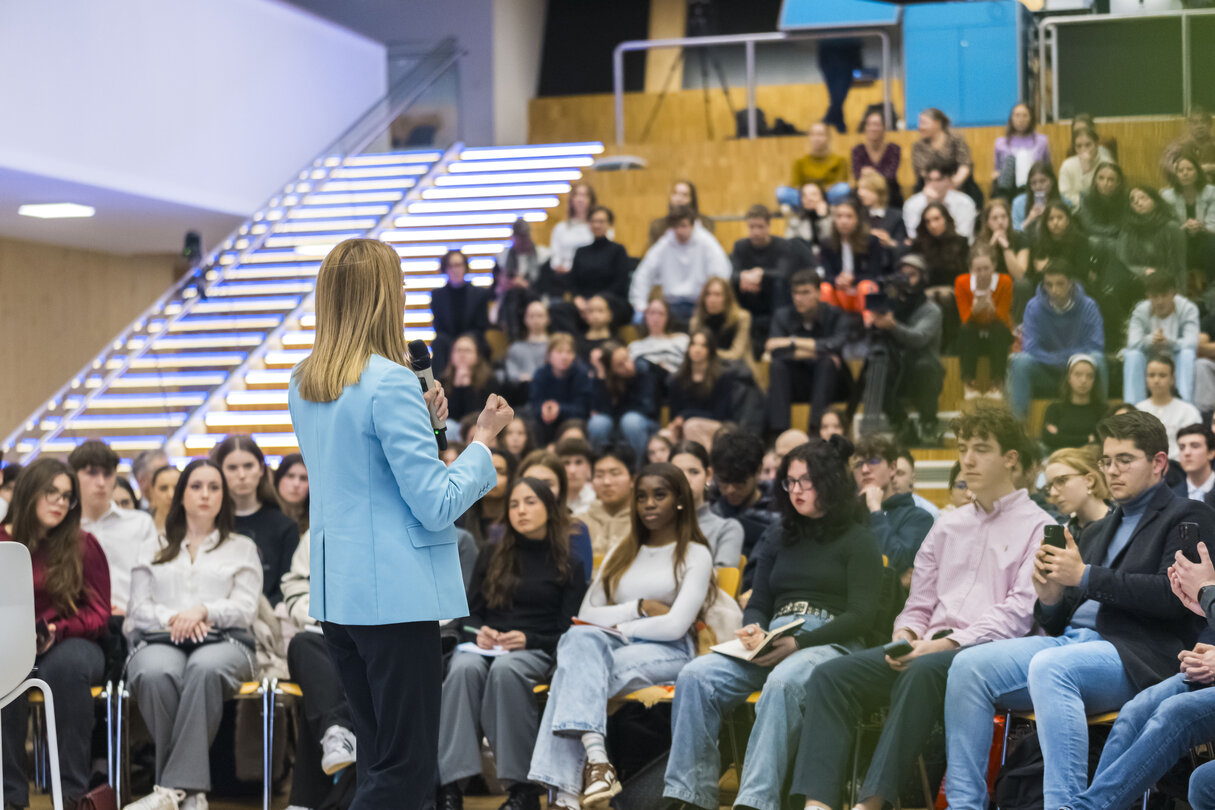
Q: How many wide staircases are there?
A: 1